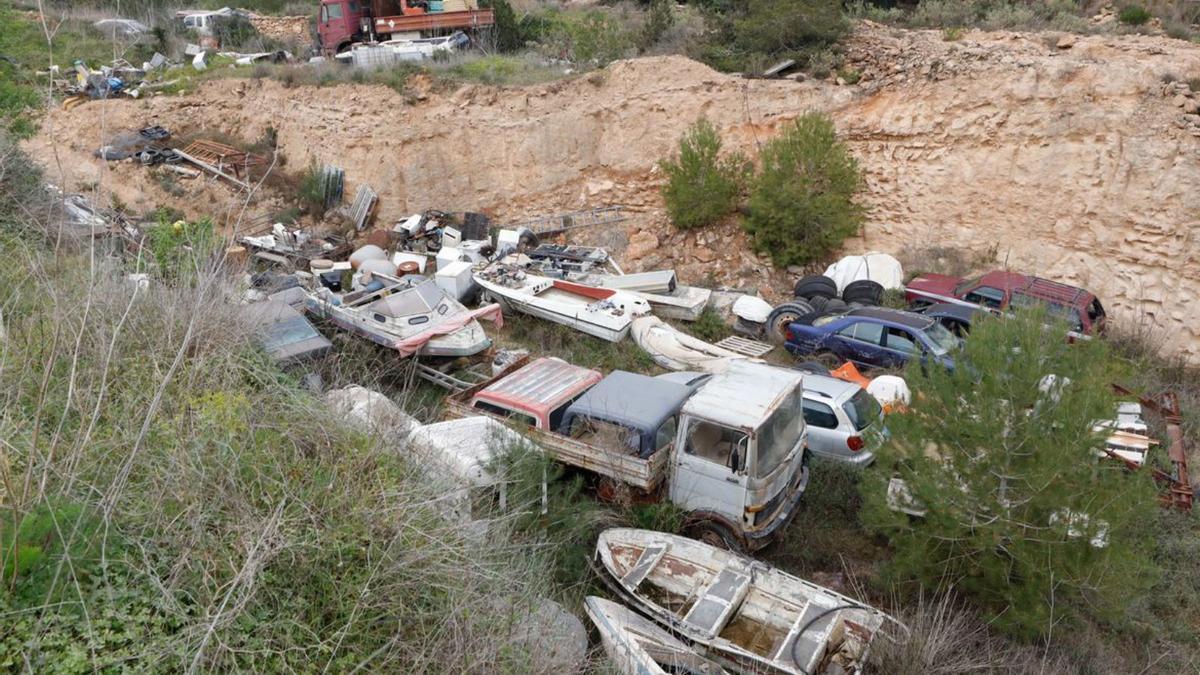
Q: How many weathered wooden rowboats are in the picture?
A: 2